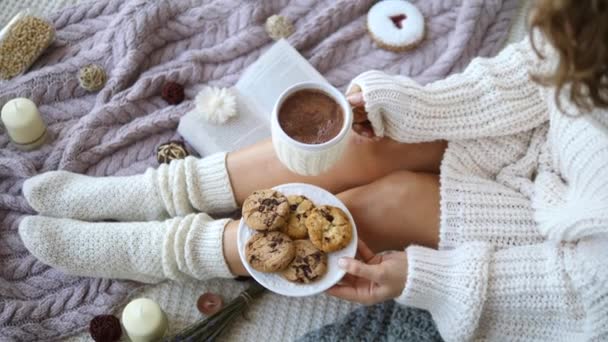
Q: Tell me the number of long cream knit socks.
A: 2